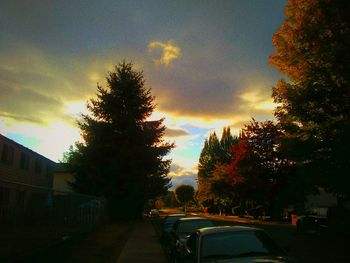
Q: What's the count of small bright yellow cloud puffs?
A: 1